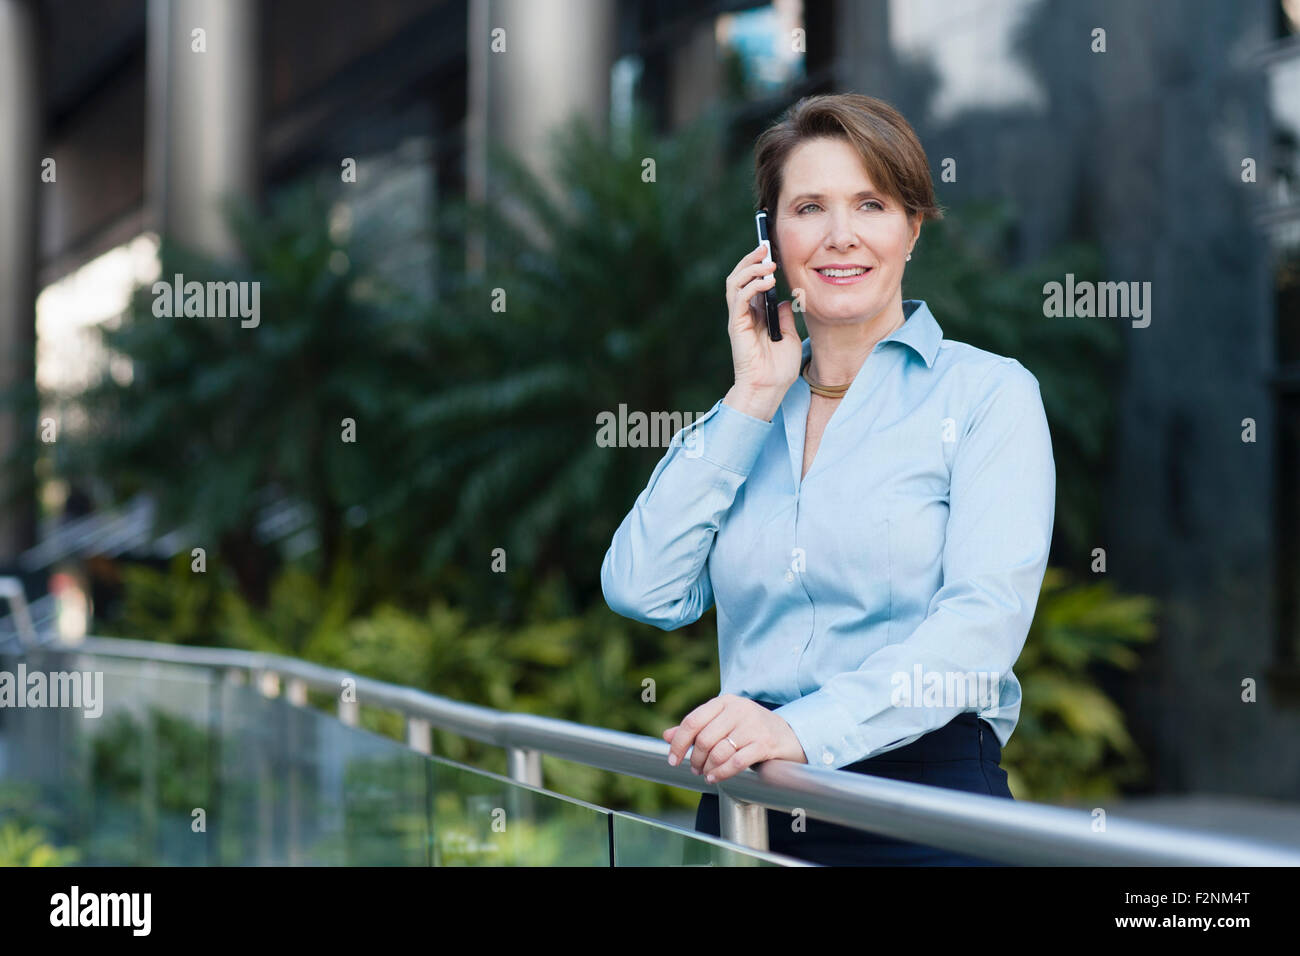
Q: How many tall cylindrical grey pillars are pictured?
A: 3